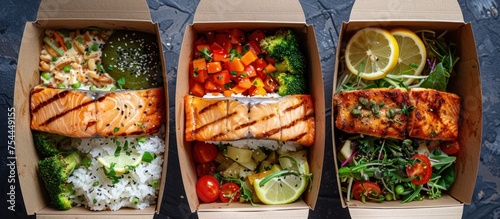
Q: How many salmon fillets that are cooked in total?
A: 3